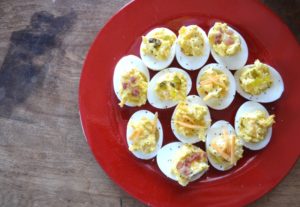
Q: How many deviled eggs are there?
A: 12